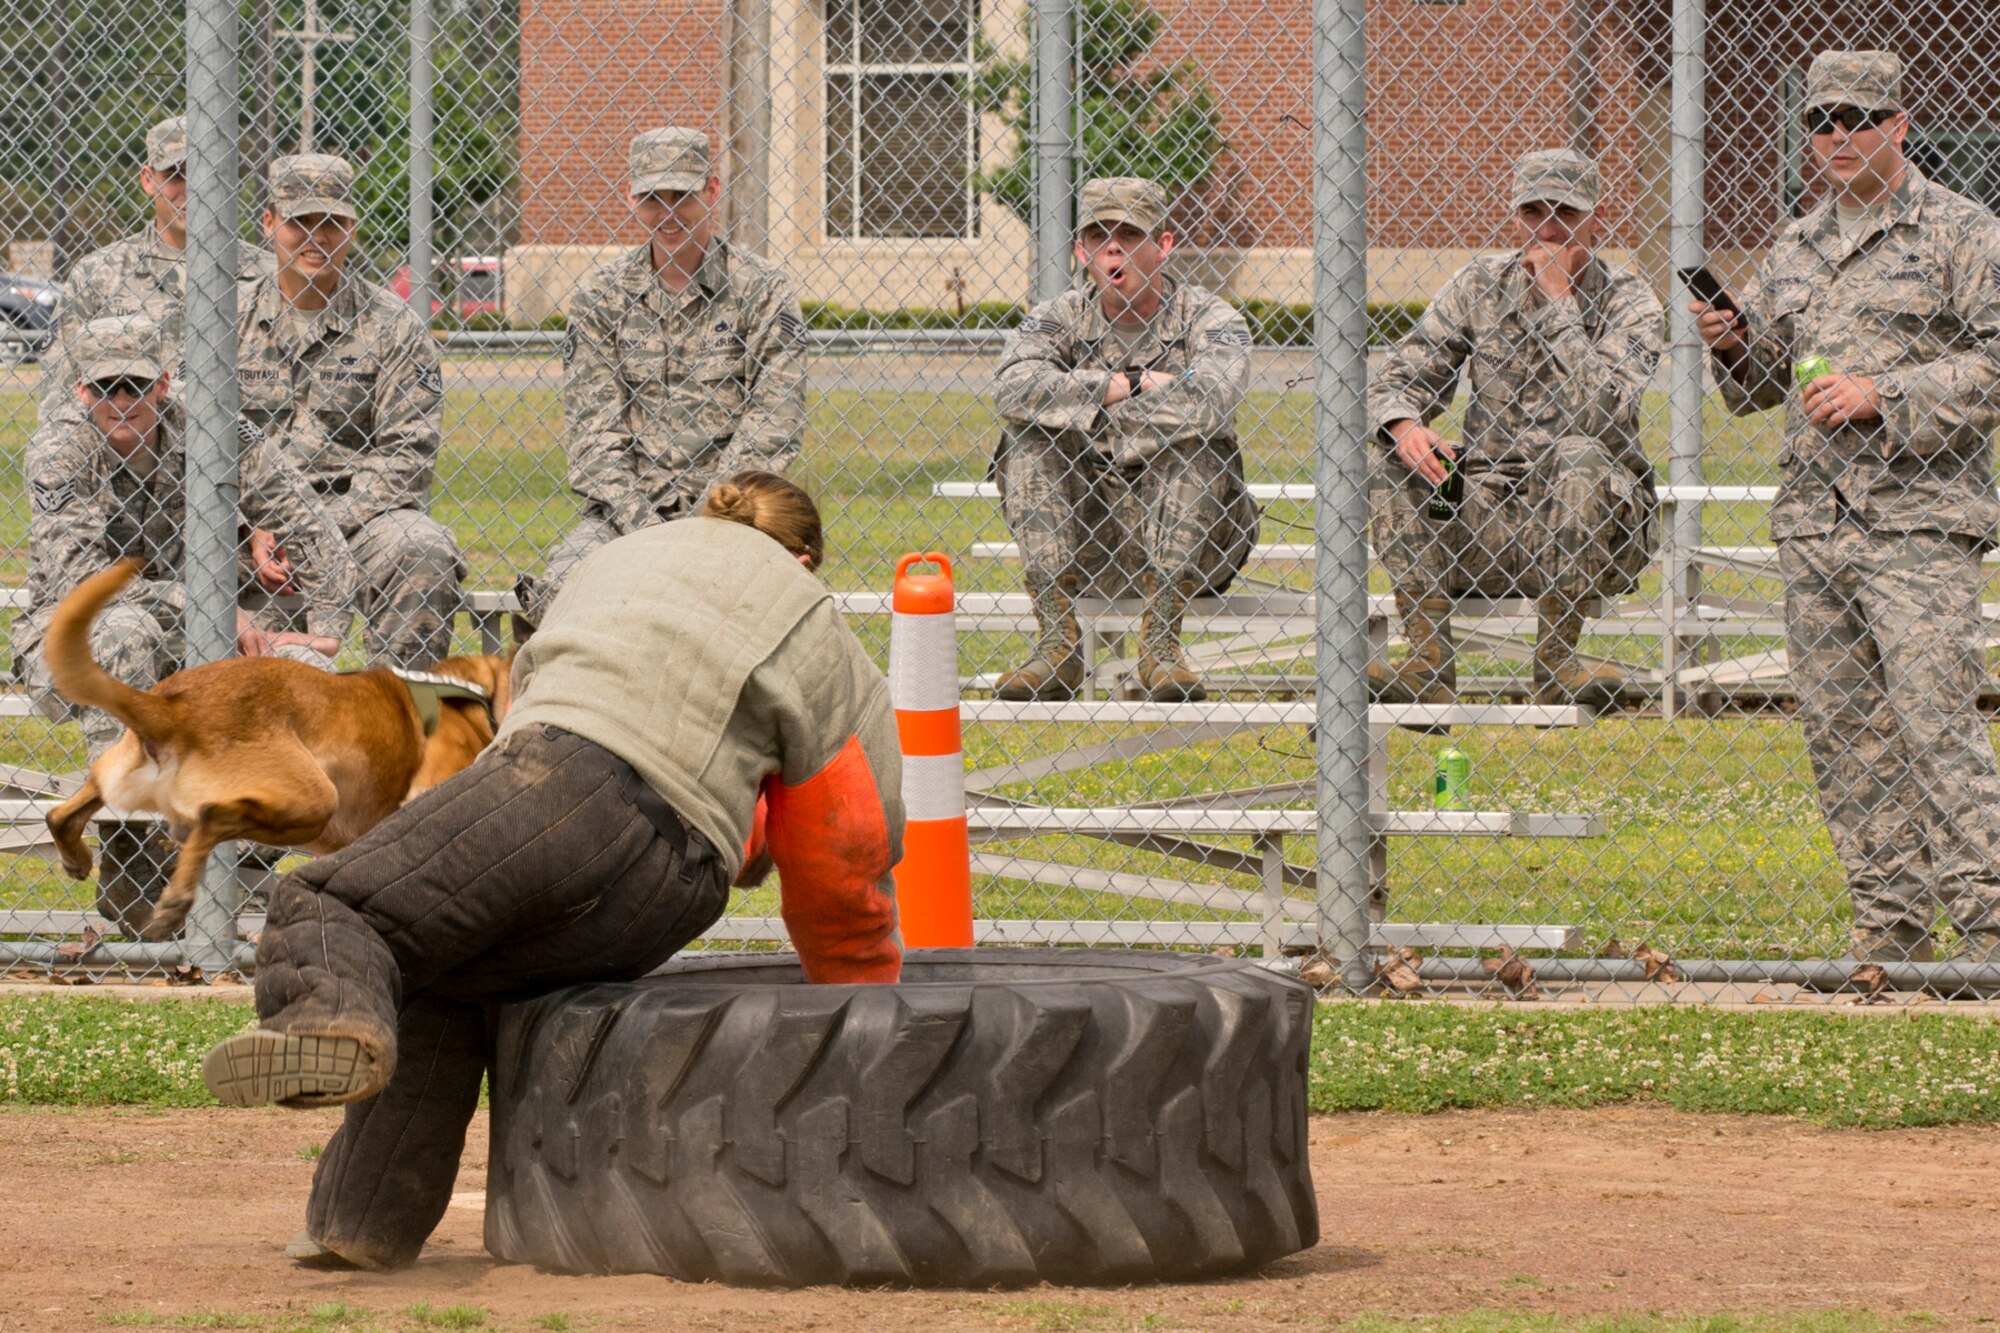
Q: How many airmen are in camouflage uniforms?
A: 7